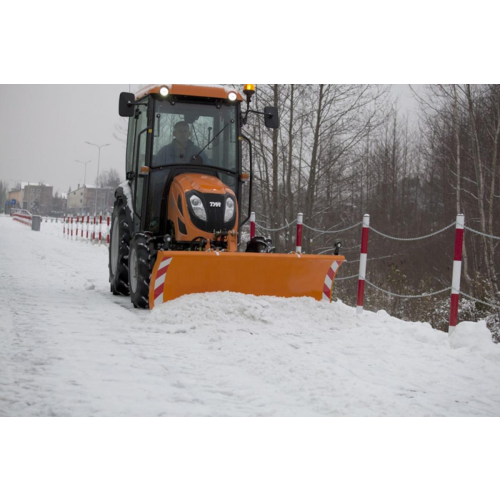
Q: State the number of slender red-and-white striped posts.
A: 13